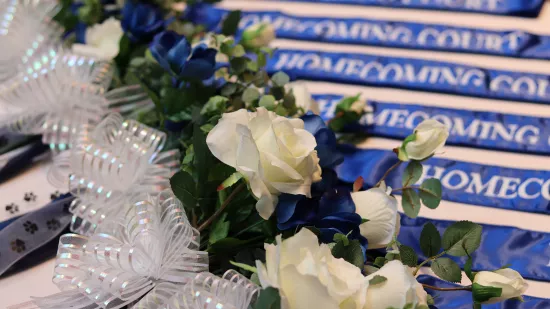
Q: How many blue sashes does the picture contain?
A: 7